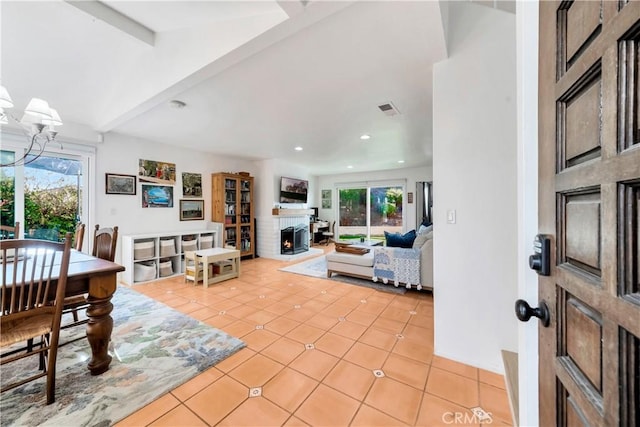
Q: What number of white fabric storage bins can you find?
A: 6